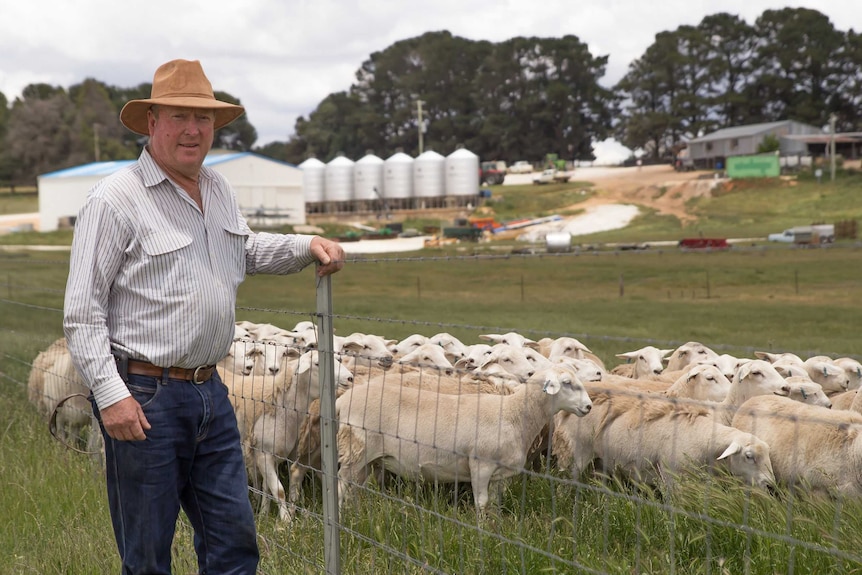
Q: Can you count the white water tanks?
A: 6